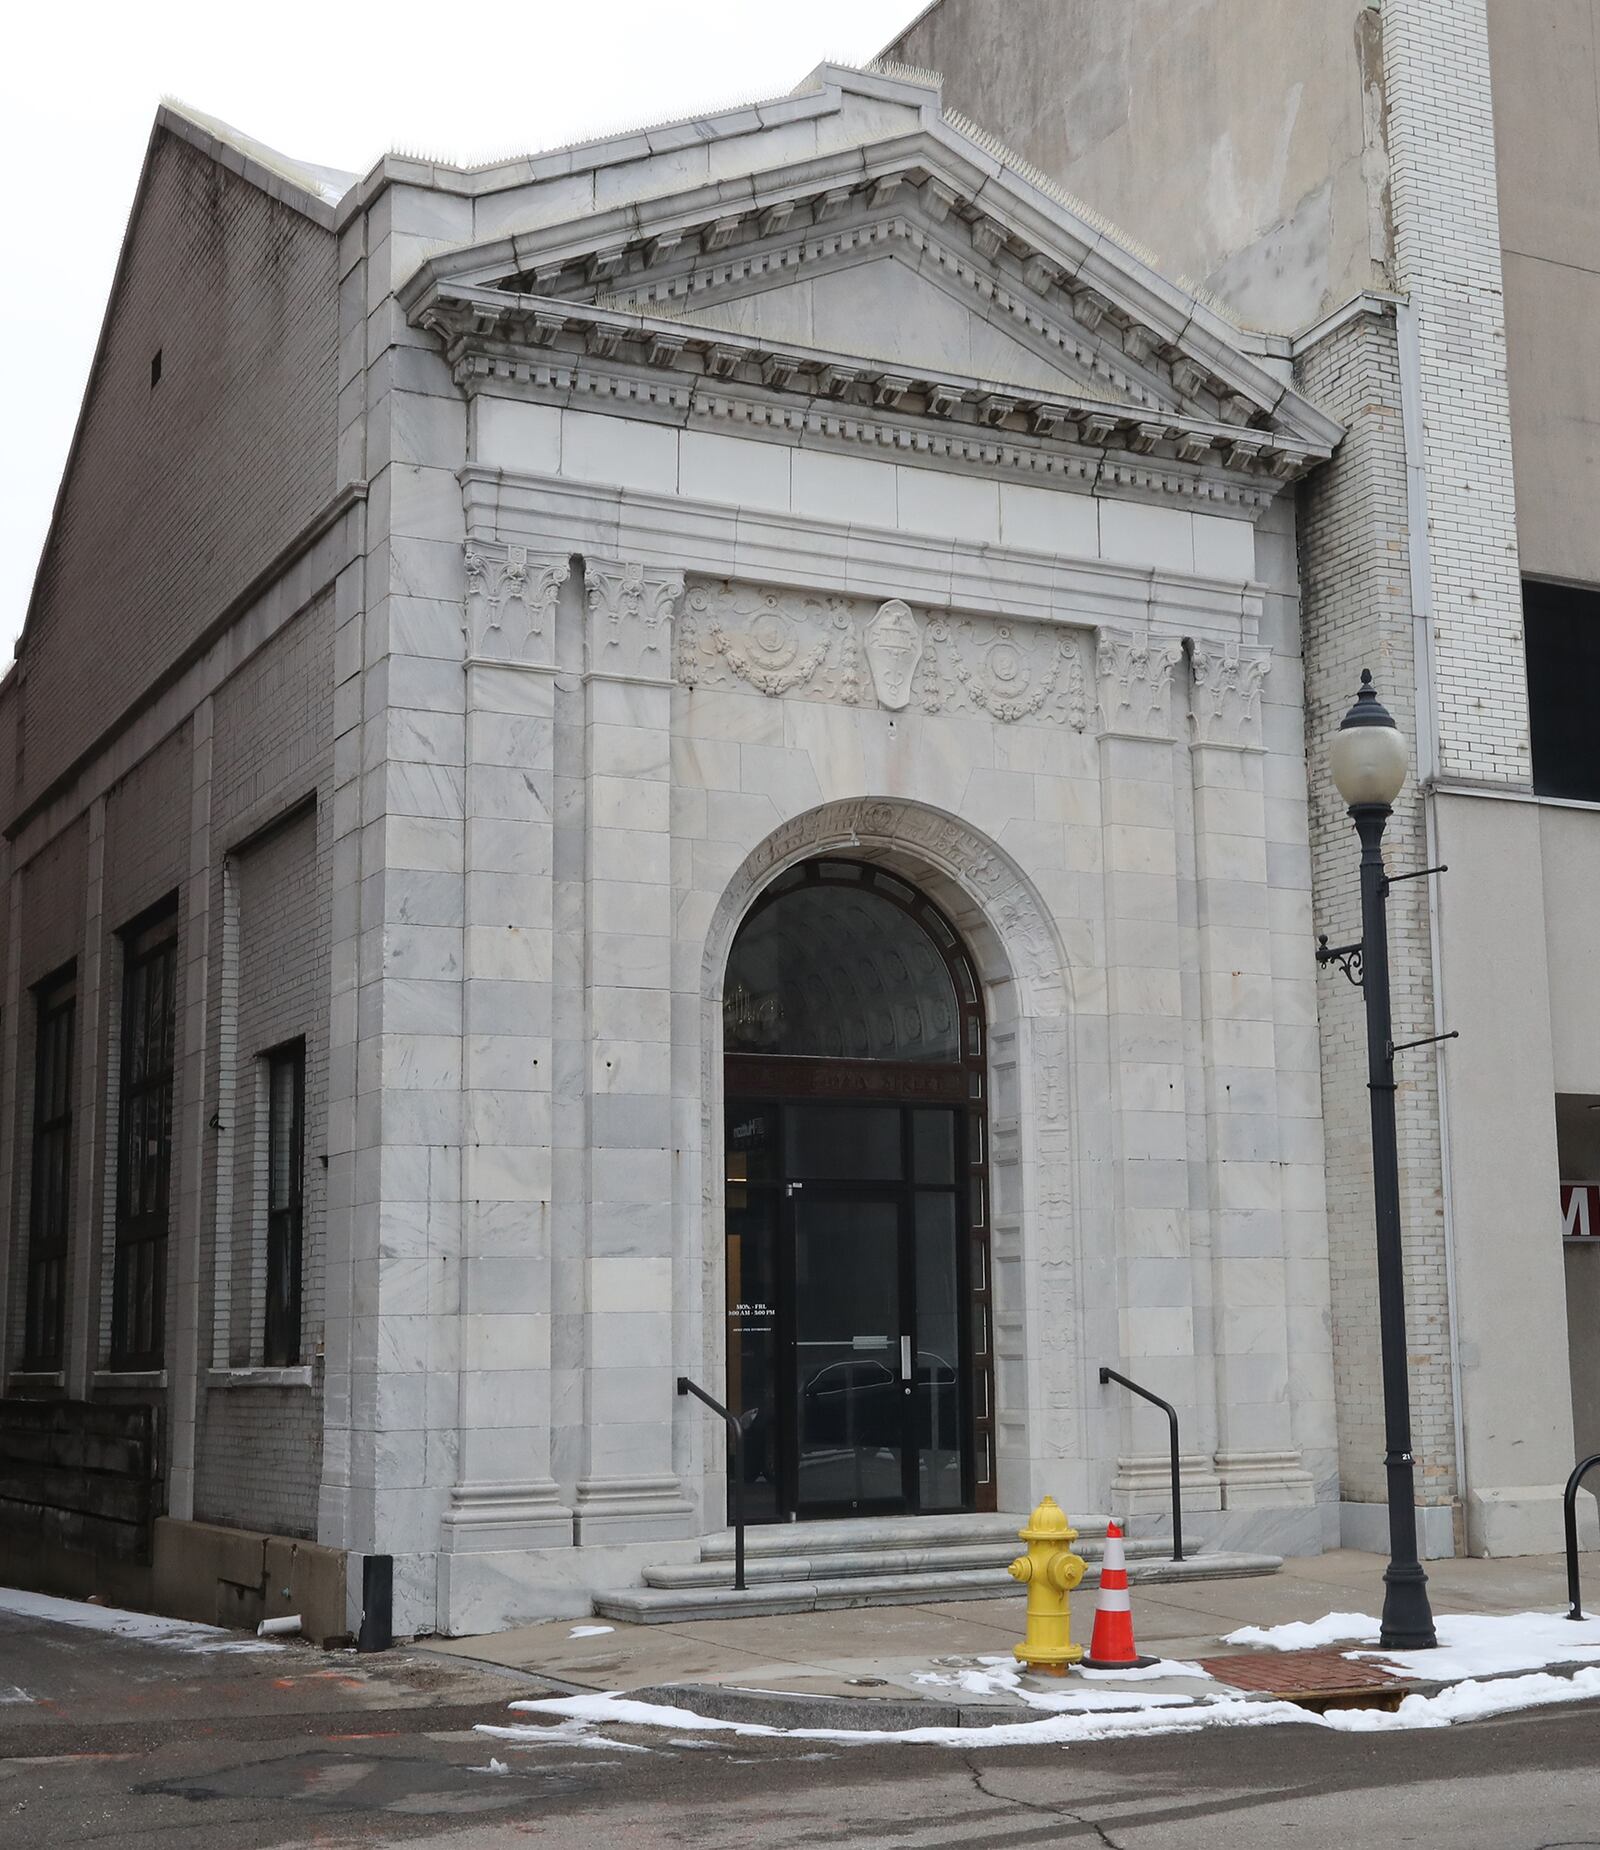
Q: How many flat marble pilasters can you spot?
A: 4